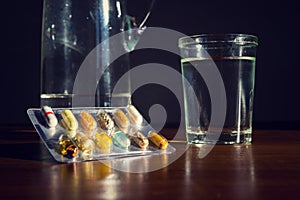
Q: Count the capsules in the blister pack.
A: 12